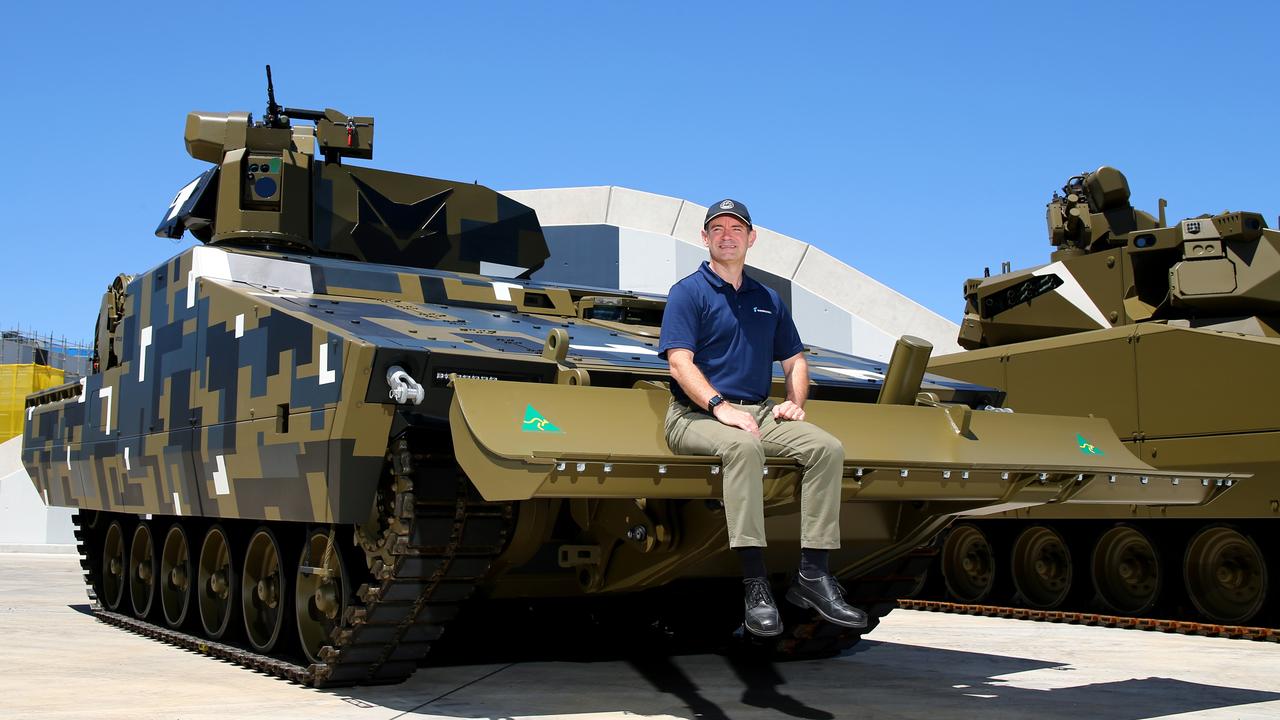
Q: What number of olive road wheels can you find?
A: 10